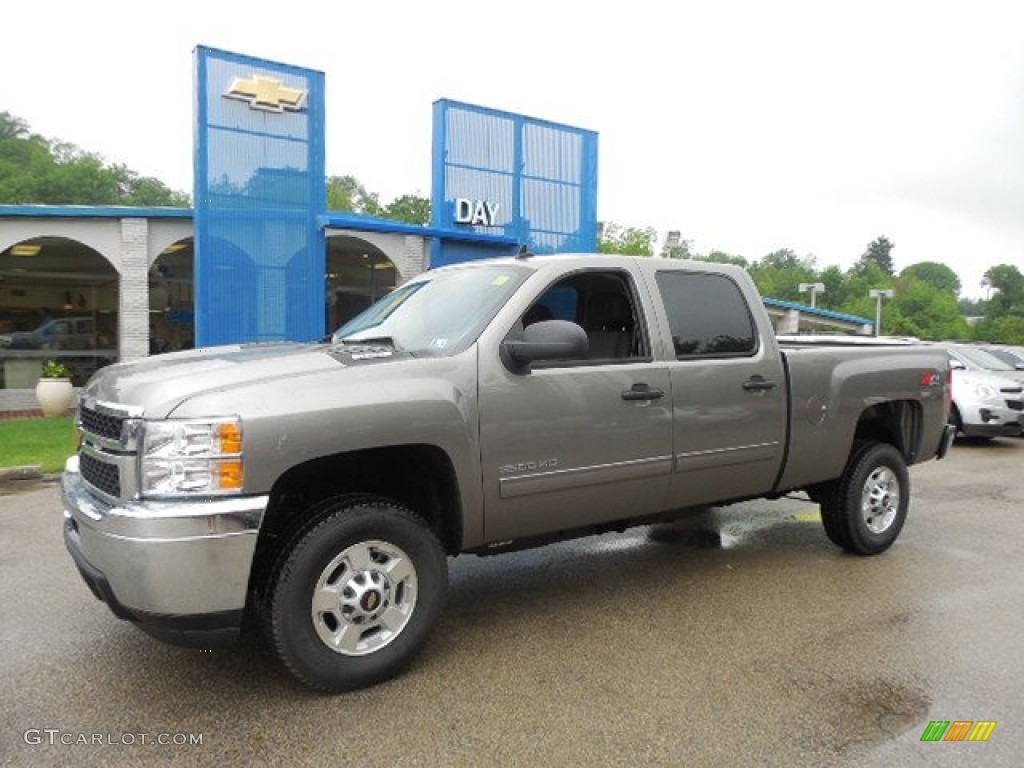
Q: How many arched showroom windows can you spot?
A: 3